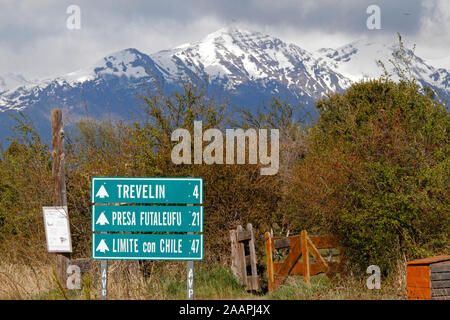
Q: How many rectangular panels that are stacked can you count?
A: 3